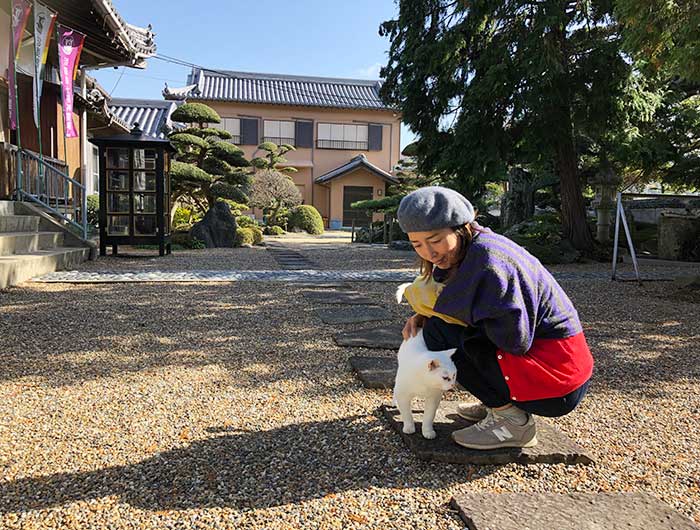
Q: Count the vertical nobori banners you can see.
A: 3